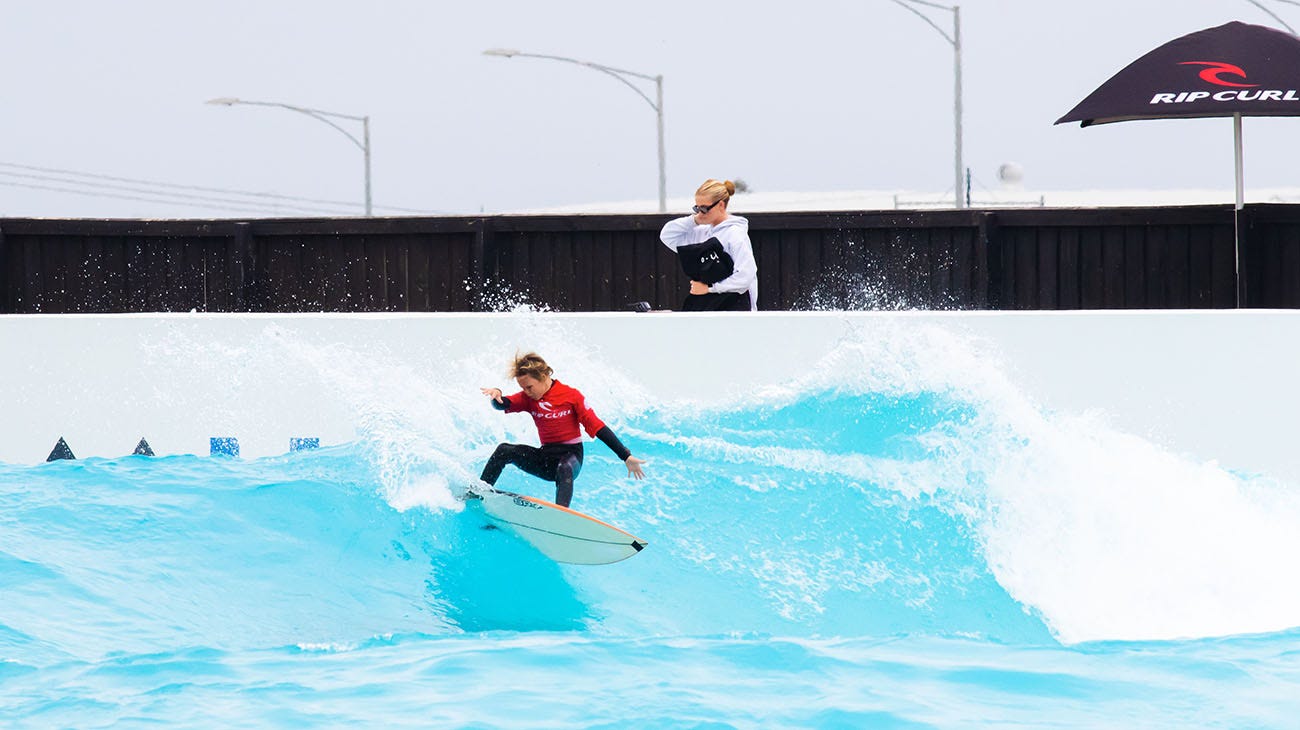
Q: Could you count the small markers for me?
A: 4